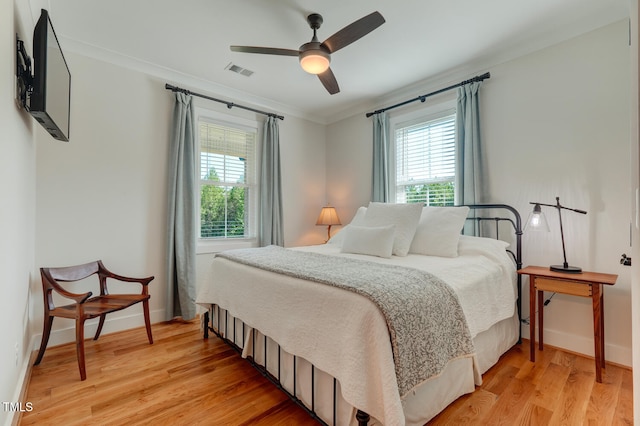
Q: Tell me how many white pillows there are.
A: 4